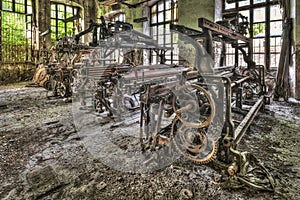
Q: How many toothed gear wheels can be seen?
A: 2